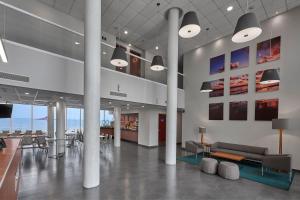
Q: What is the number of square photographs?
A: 9